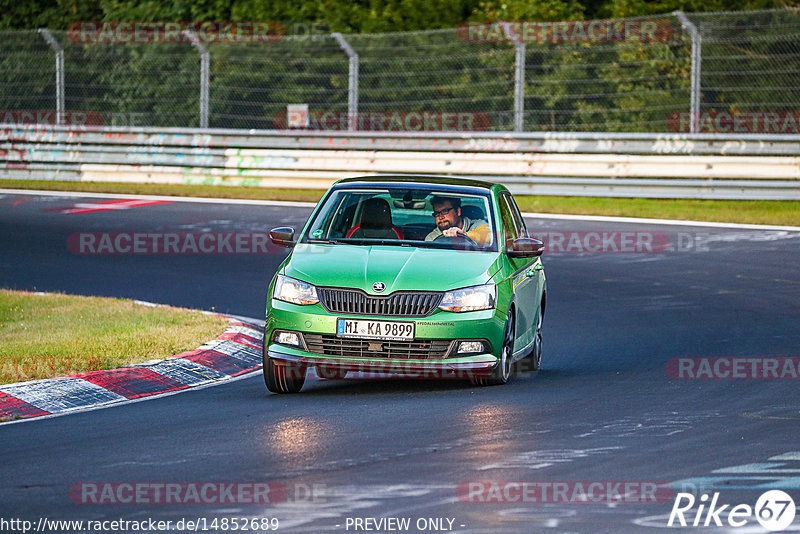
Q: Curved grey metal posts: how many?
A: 5